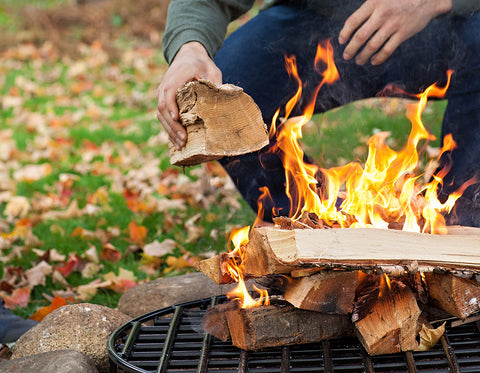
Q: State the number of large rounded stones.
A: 3